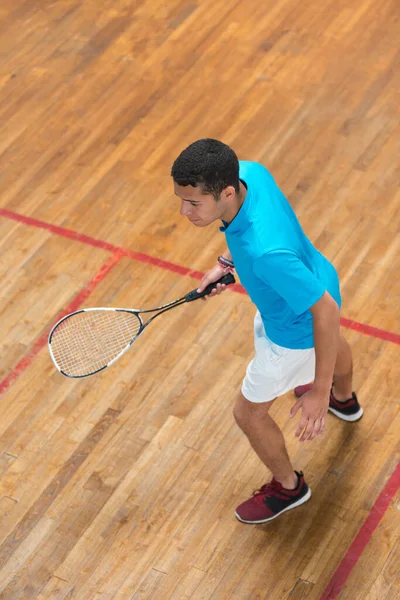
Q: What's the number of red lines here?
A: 3